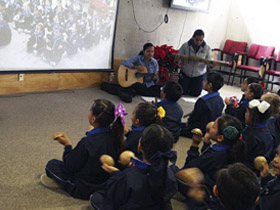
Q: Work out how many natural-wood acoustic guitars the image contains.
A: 1